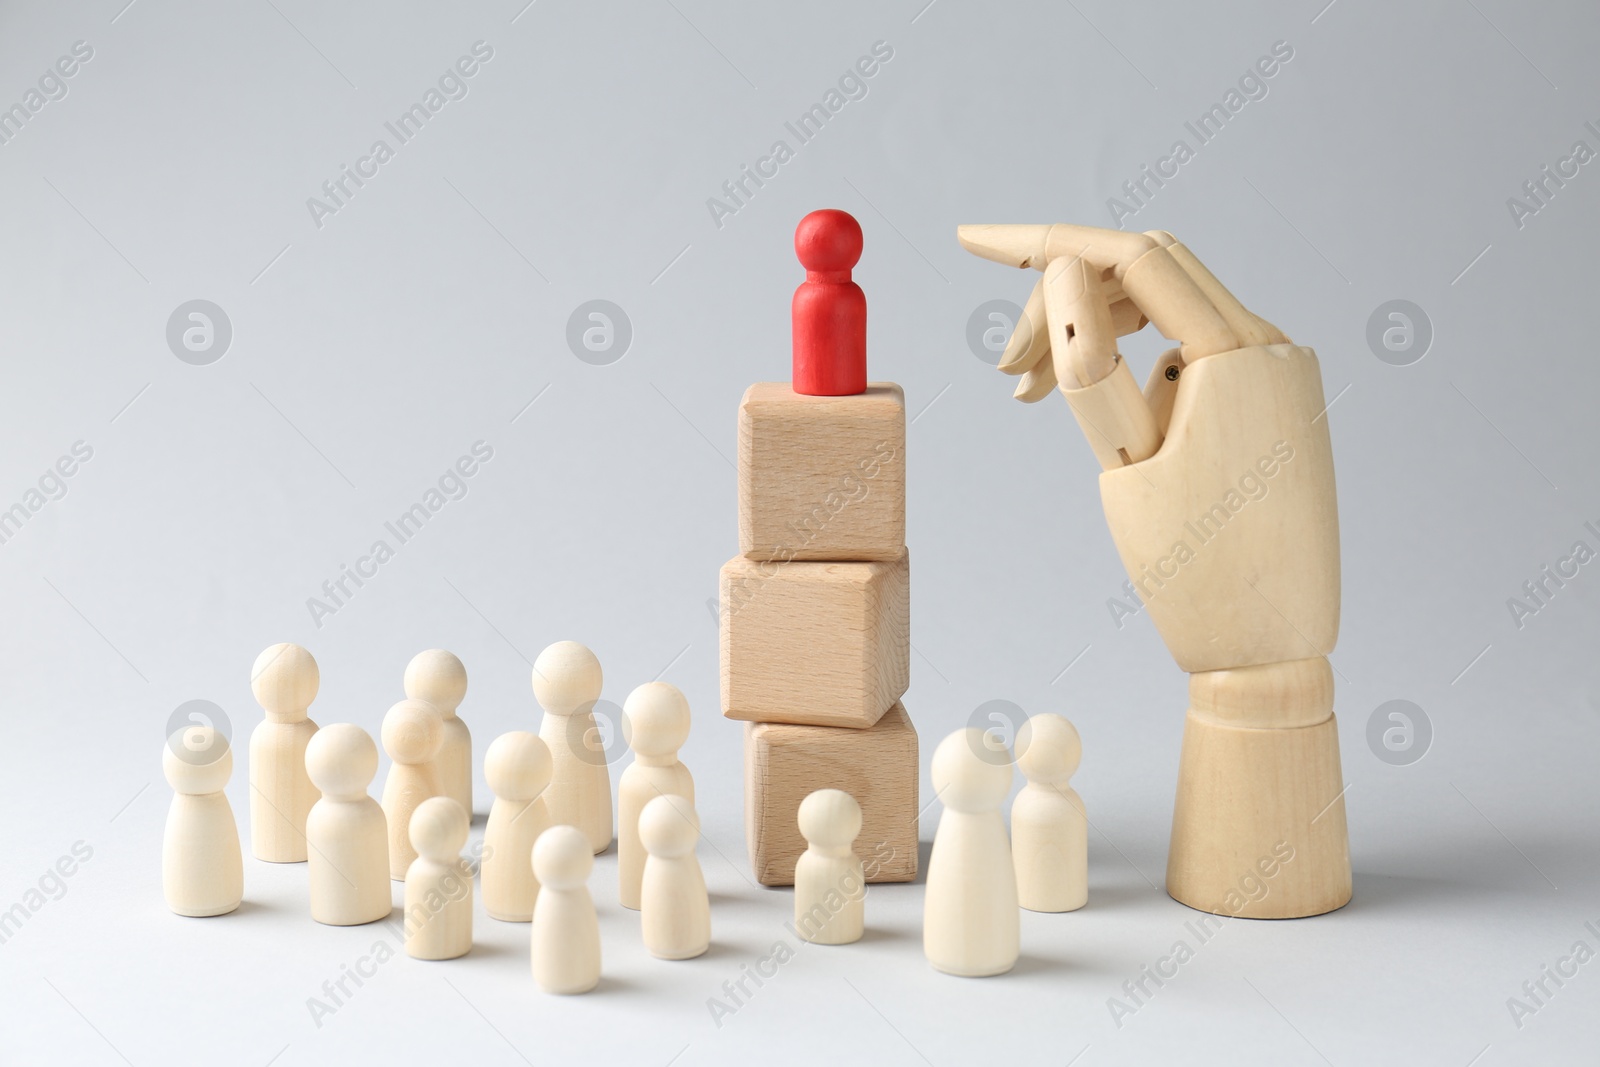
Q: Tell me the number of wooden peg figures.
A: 15